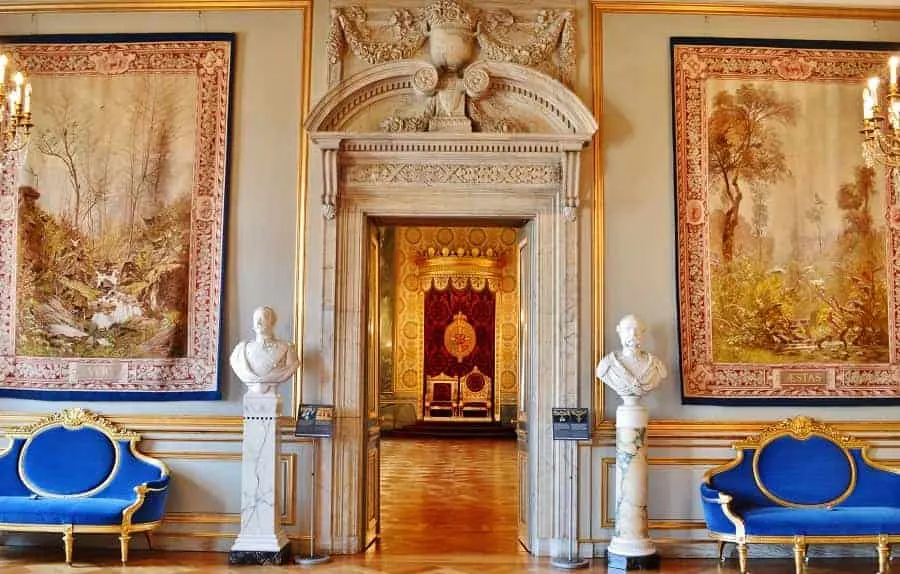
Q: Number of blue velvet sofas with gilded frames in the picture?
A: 2